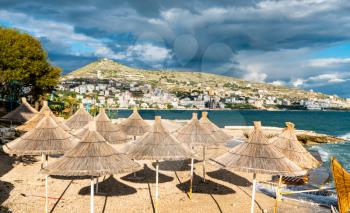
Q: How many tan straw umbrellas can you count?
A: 12